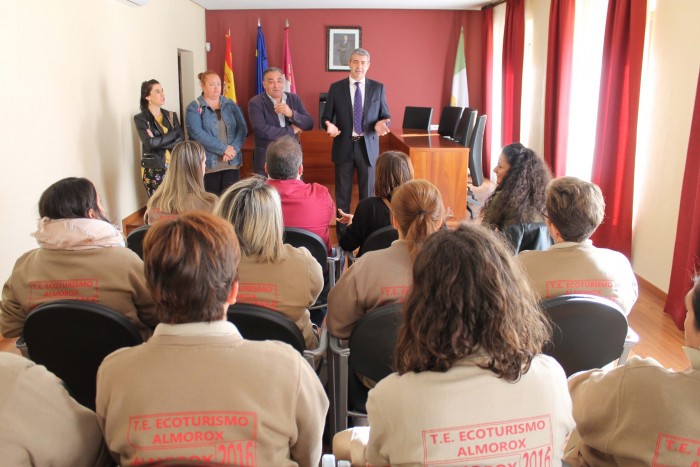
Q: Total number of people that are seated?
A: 12